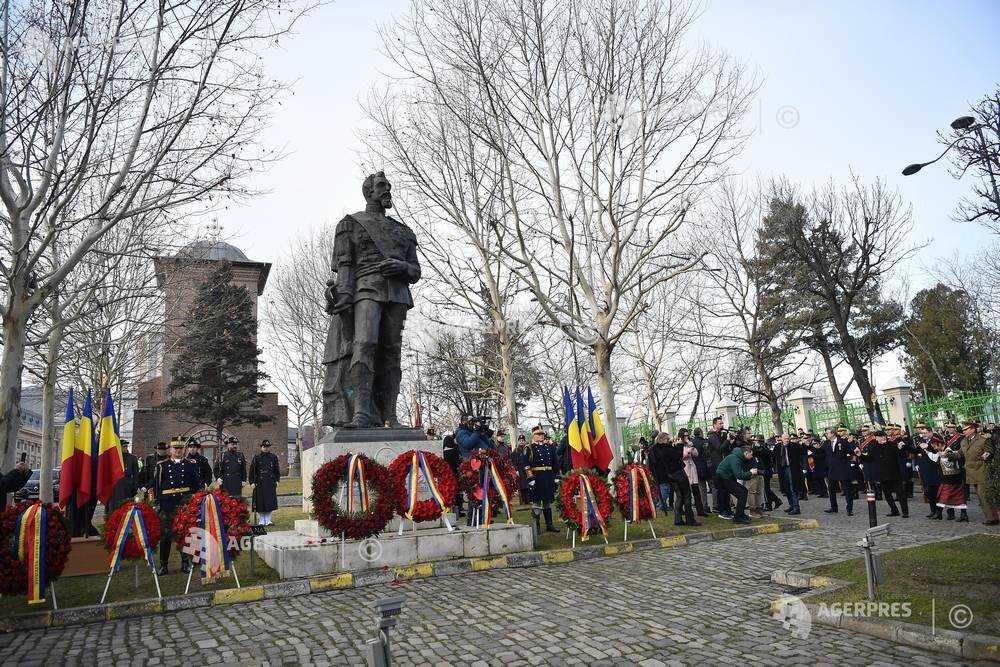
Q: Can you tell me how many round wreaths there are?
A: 8